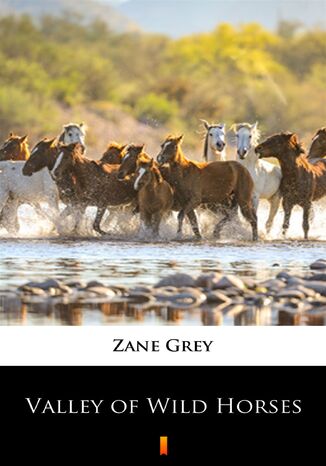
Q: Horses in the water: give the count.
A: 12